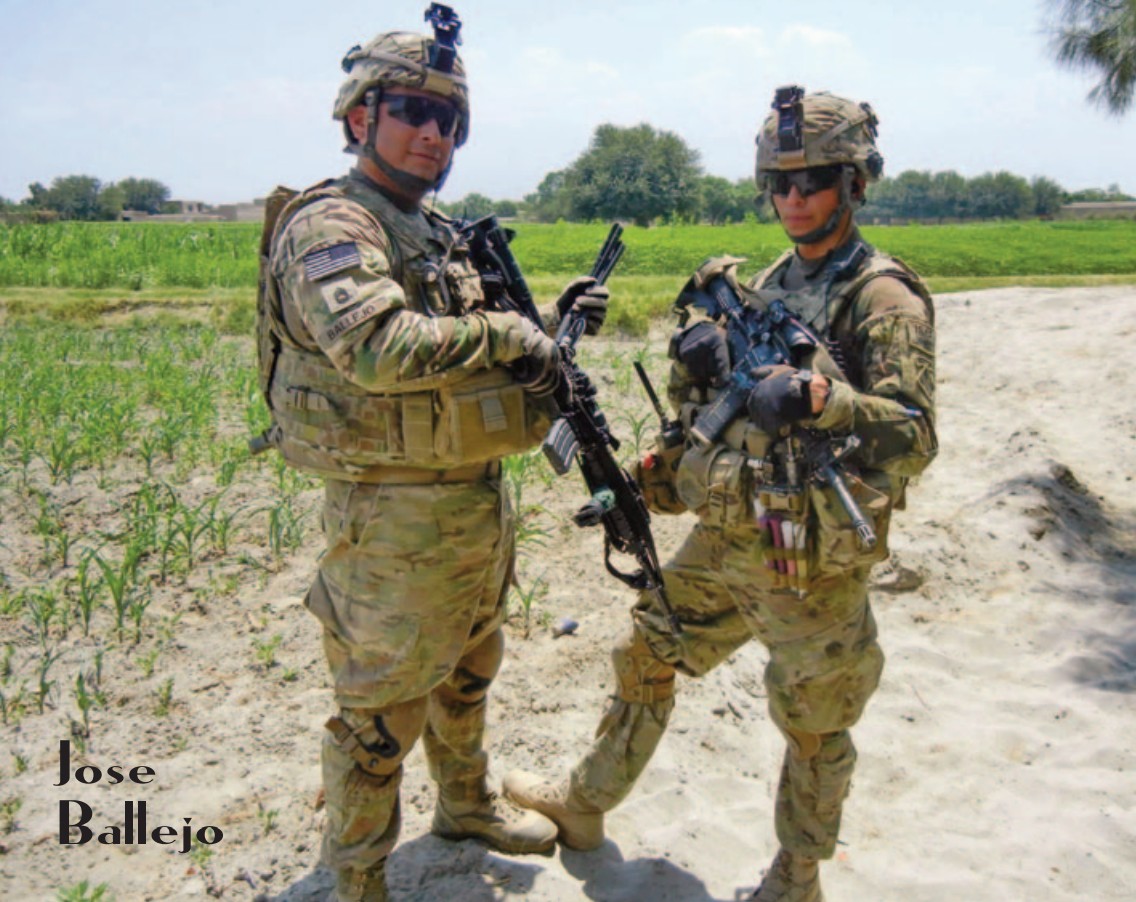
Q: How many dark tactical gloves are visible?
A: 4